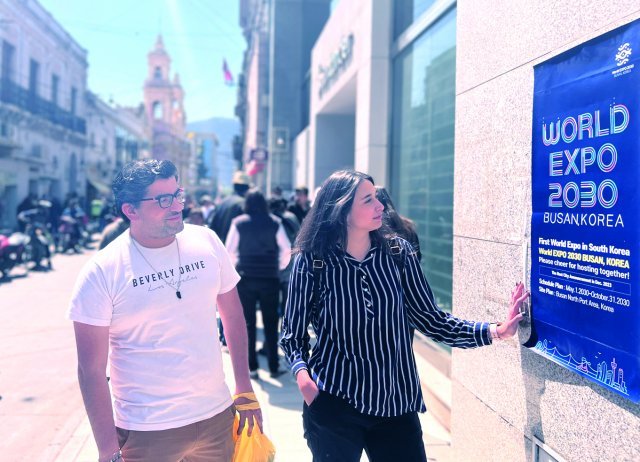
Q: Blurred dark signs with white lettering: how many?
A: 1